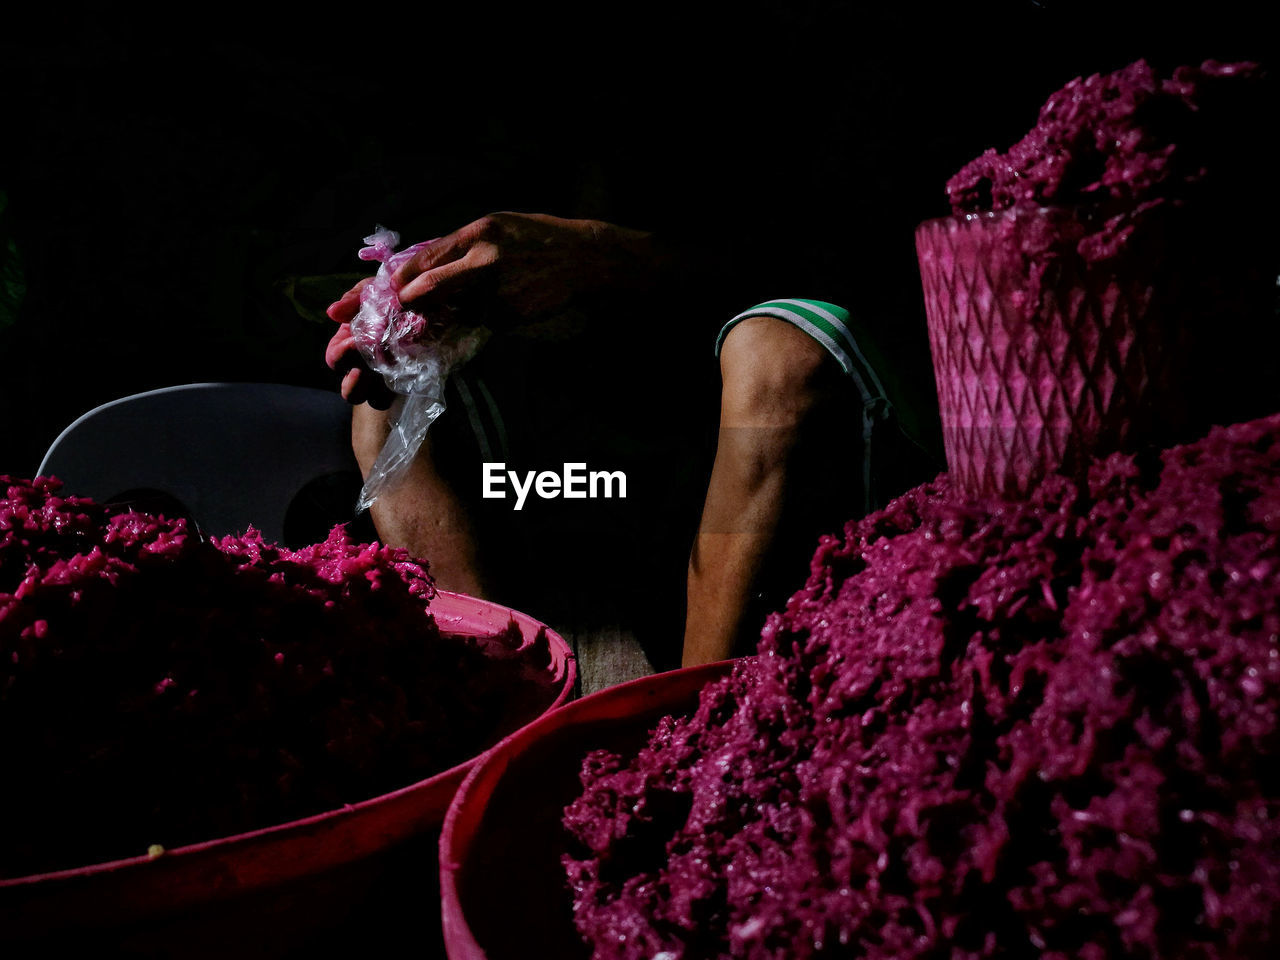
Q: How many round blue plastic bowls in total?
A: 0